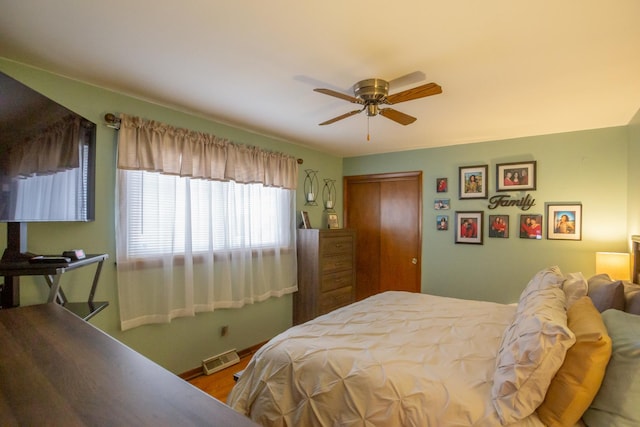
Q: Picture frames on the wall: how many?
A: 9